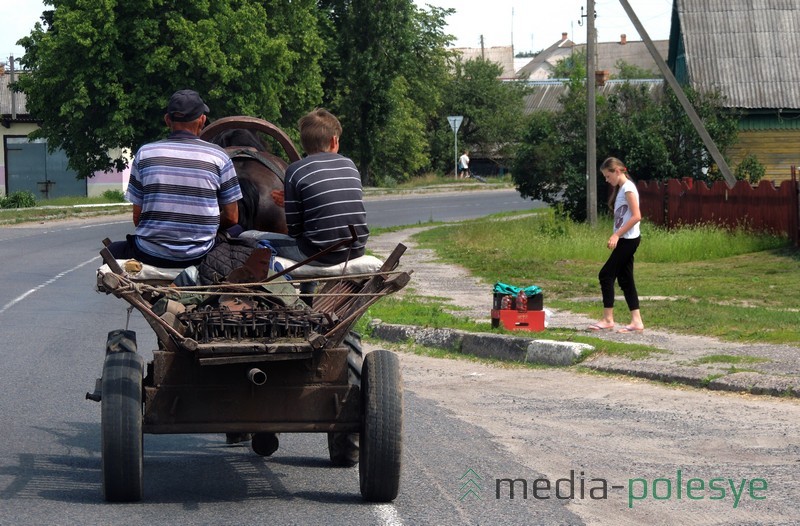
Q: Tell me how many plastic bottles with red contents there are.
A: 2